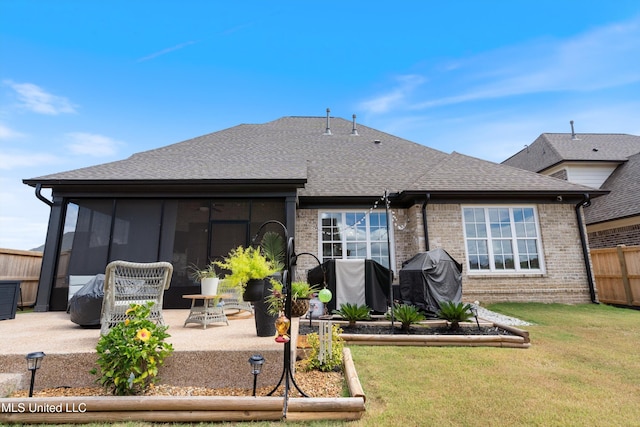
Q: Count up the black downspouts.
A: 3